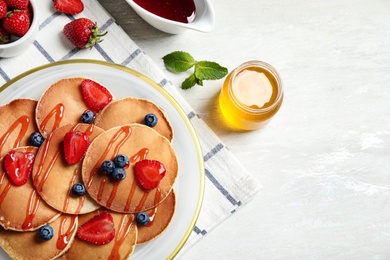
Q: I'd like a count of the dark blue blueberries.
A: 9